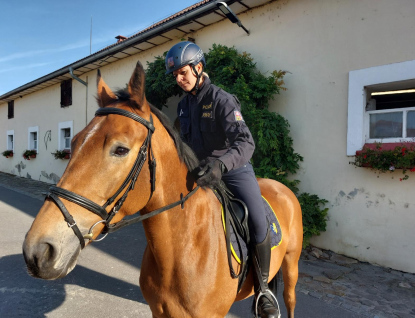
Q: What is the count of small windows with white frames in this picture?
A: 3